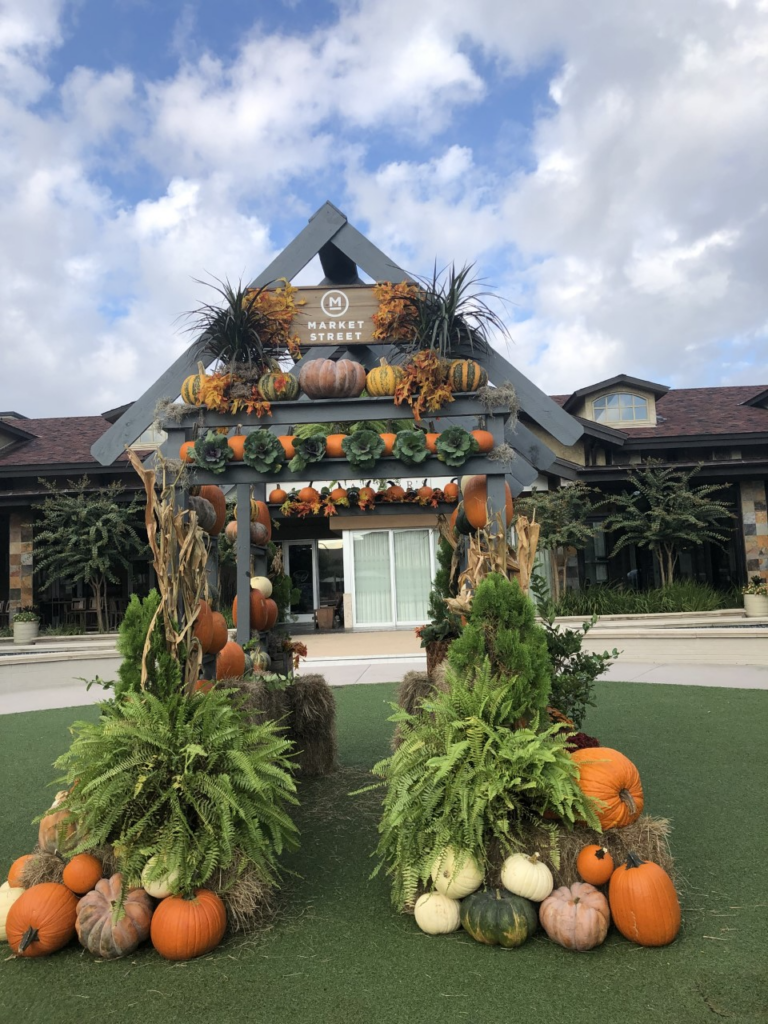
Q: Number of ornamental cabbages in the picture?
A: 6